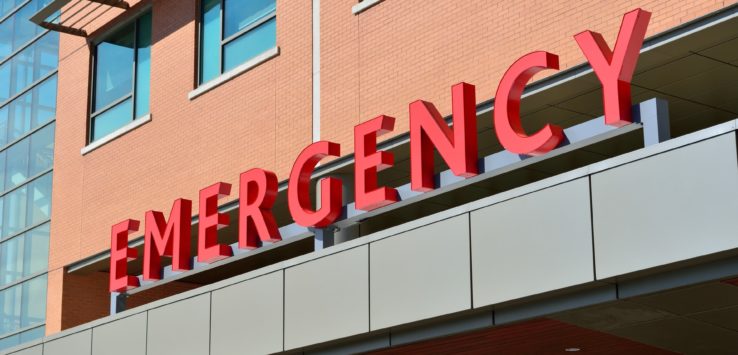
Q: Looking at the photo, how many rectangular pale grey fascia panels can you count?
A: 9